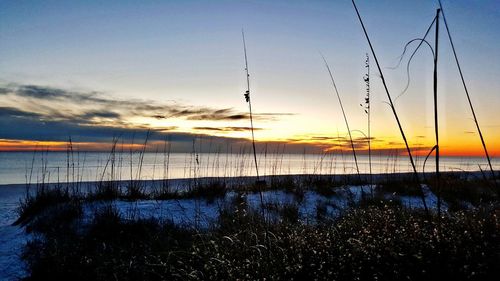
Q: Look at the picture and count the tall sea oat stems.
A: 6